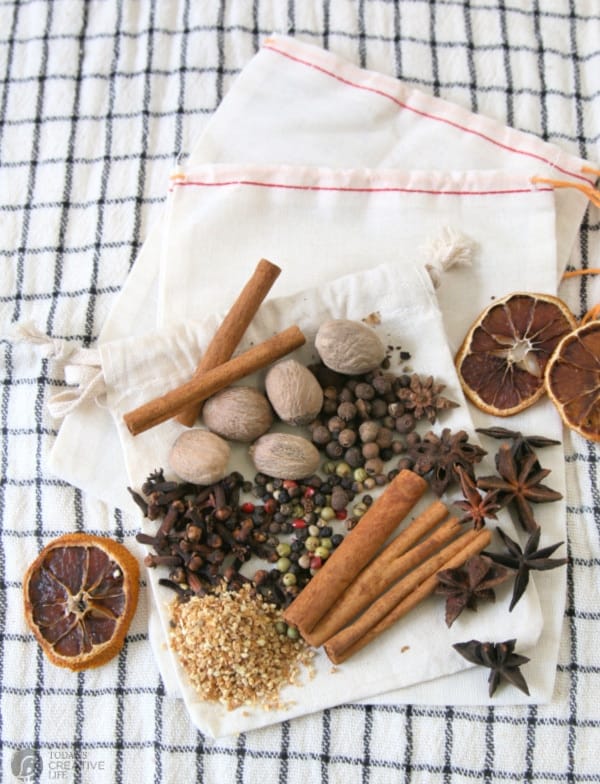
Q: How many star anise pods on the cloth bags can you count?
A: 8